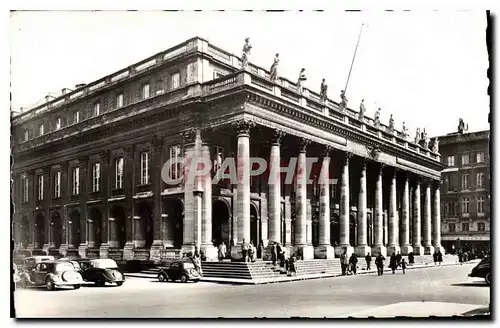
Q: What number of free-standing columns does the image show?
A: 12